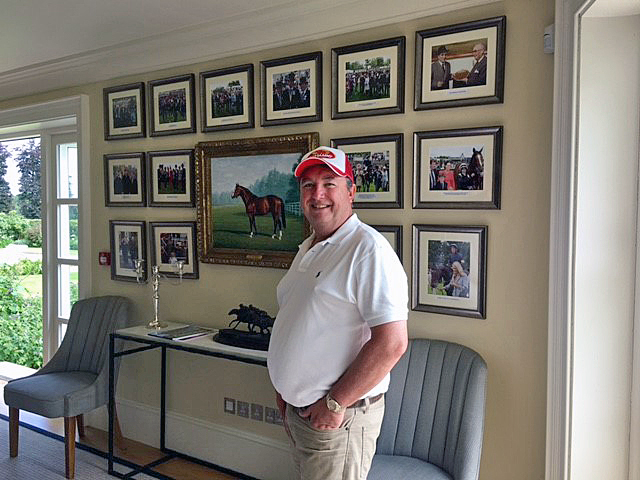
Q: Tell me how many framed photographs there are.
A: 14